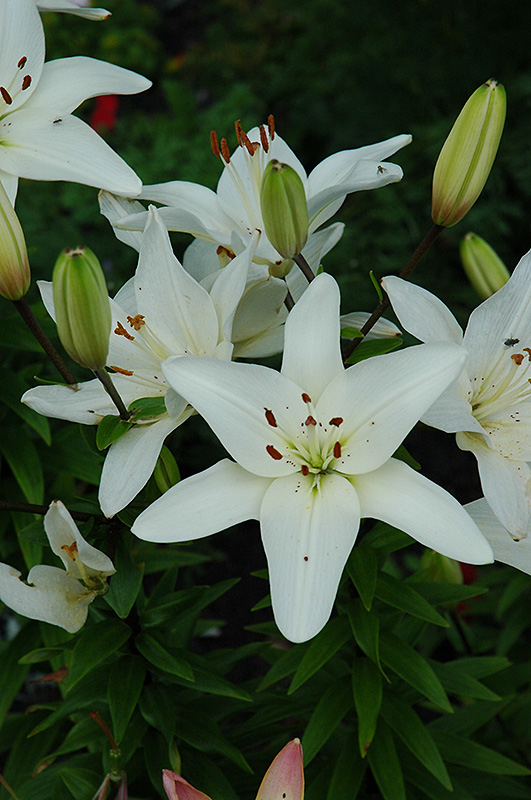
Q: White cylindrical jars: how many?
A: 0